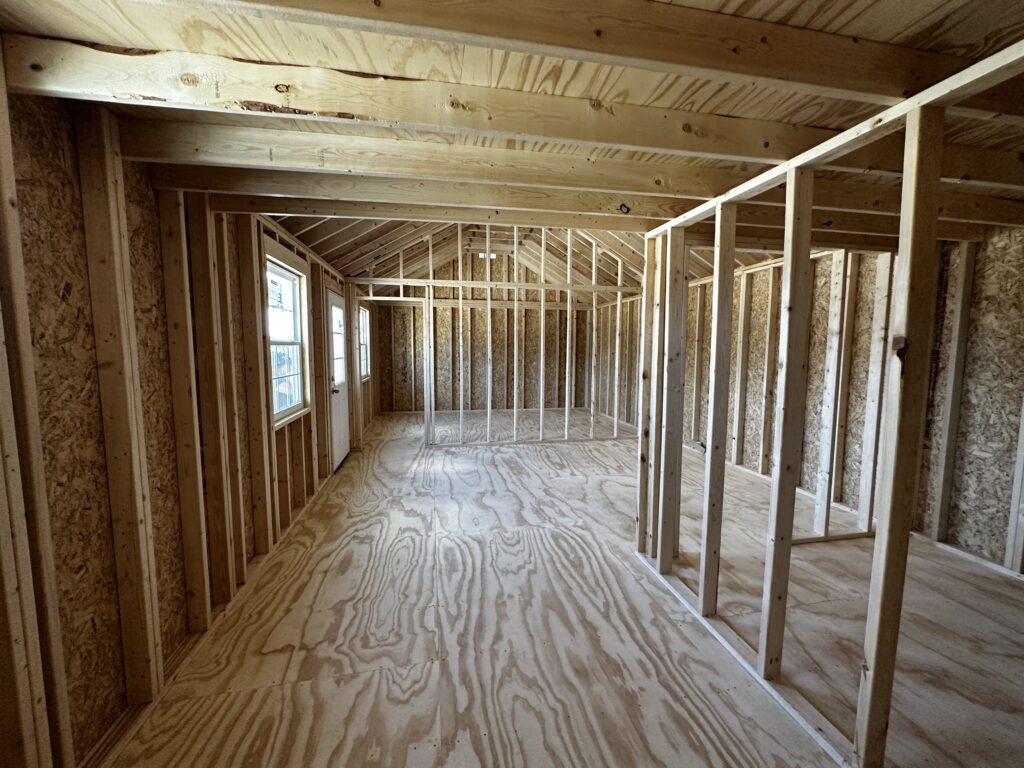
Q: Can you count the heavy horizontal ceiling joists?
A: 5